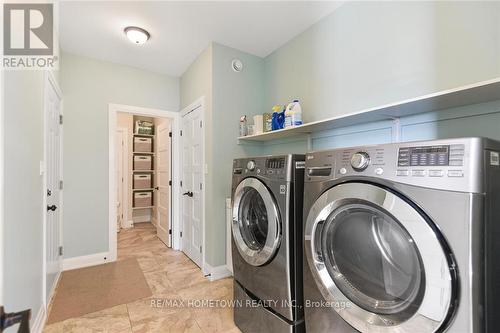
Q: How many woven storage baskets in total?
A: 4